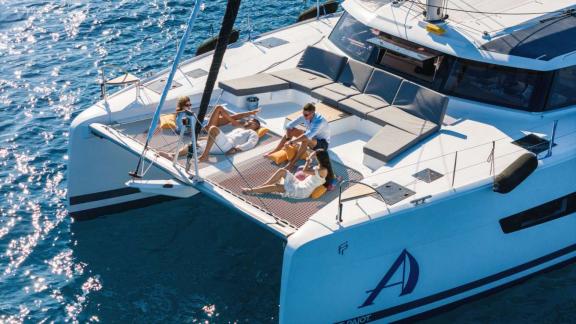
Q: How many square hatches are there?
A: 6